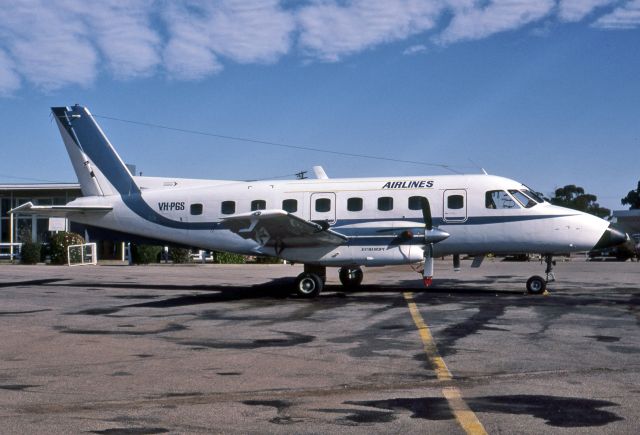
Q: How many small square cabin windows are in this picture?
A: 9